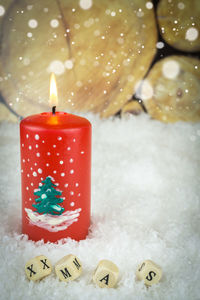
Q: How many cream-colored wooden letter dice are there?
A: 4